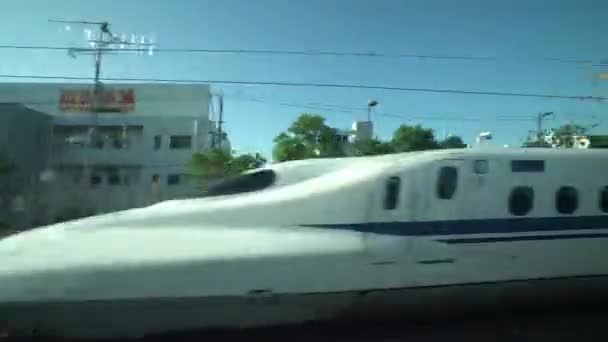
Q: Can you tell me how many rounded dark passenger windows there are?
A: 3